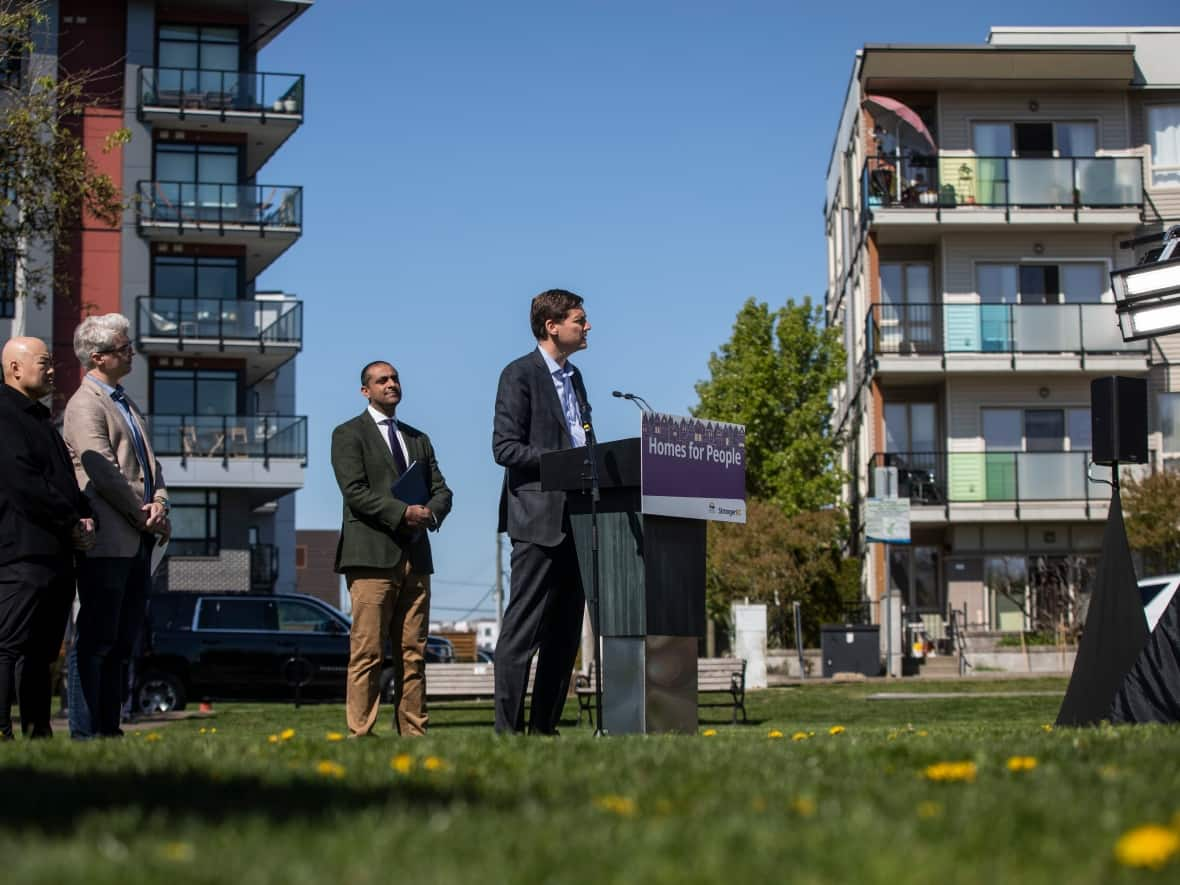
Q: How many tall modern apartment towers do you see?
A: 2